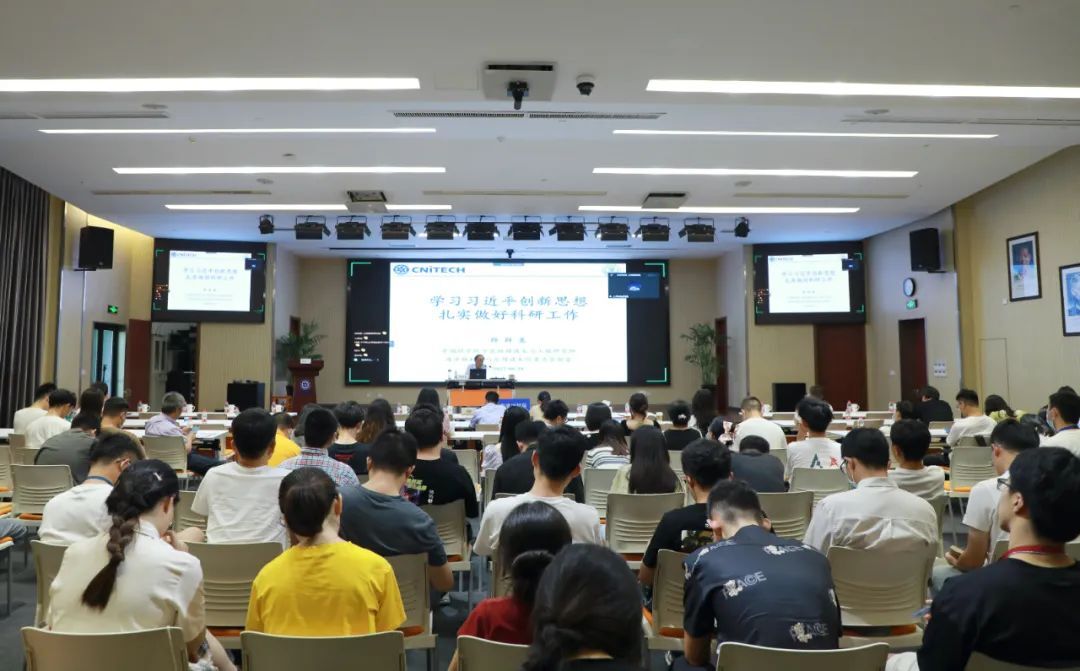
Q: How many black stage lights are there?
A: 12